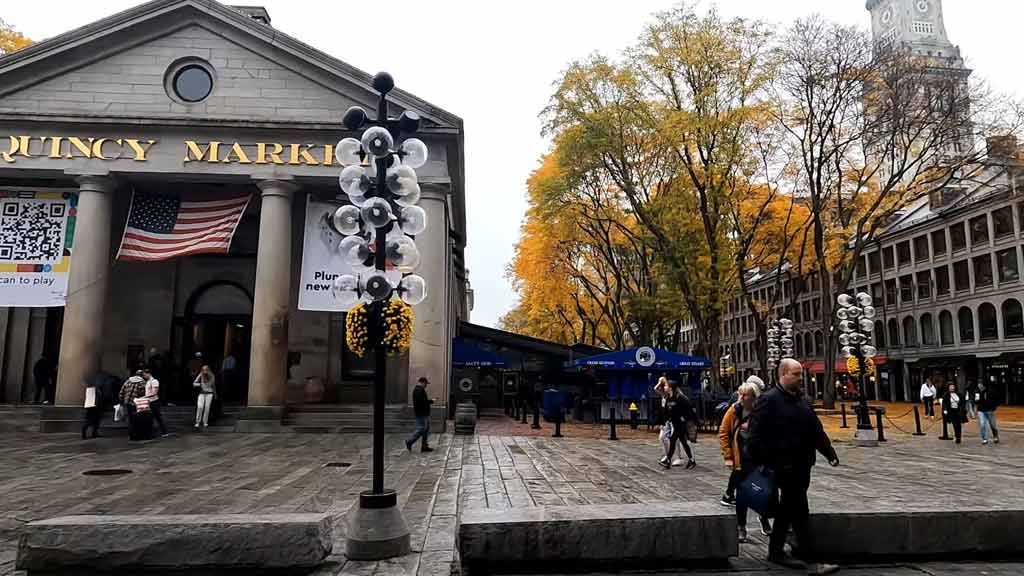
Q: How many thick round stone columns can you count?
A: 3